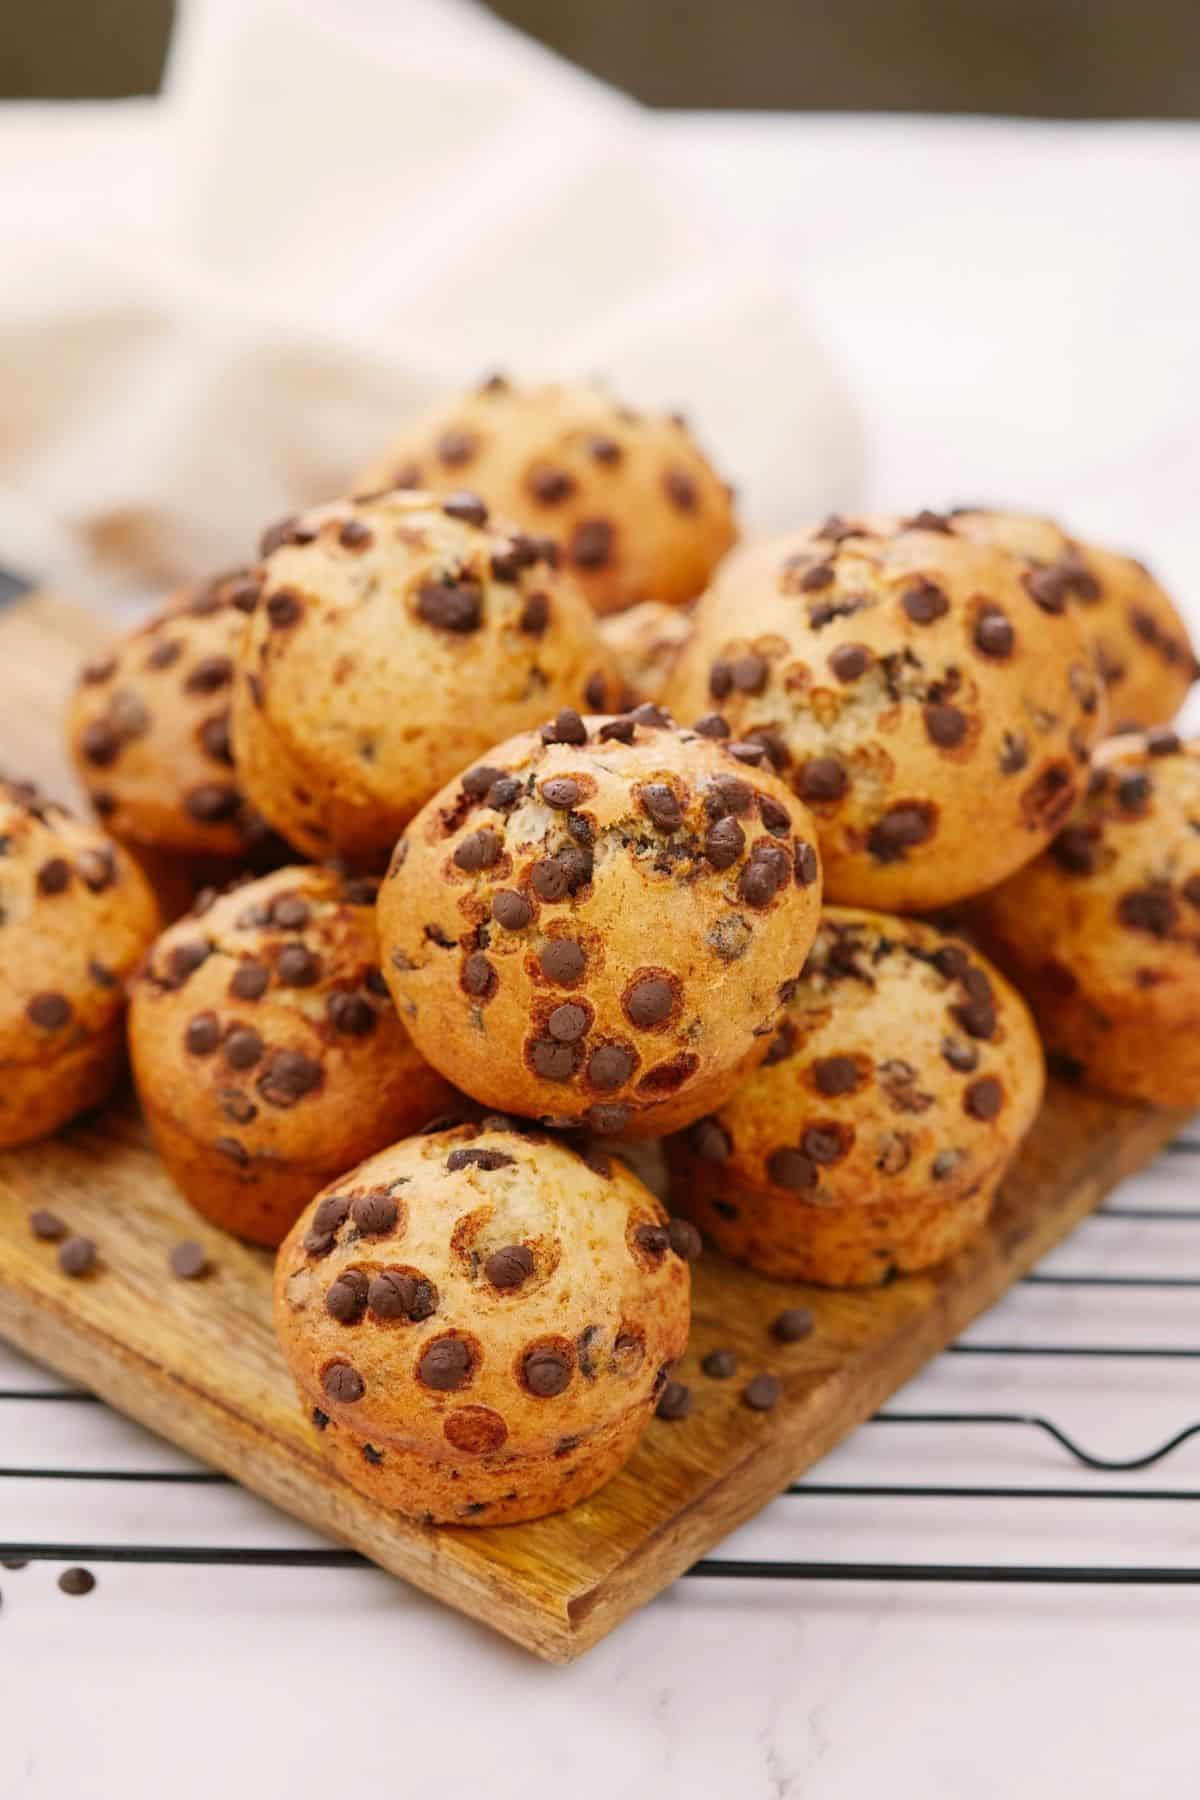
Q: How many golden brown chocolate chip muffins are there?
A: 12